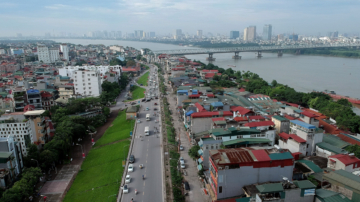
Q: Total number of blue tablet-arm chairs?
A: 0